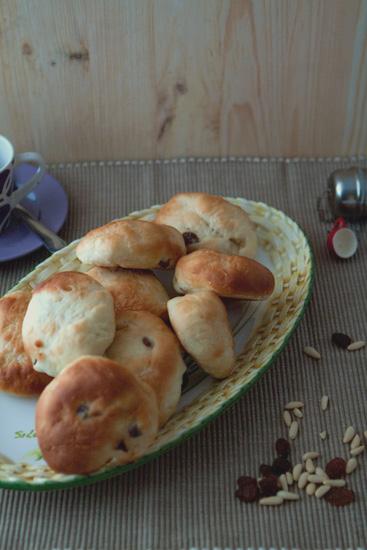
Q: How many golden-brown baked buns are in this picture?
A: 9